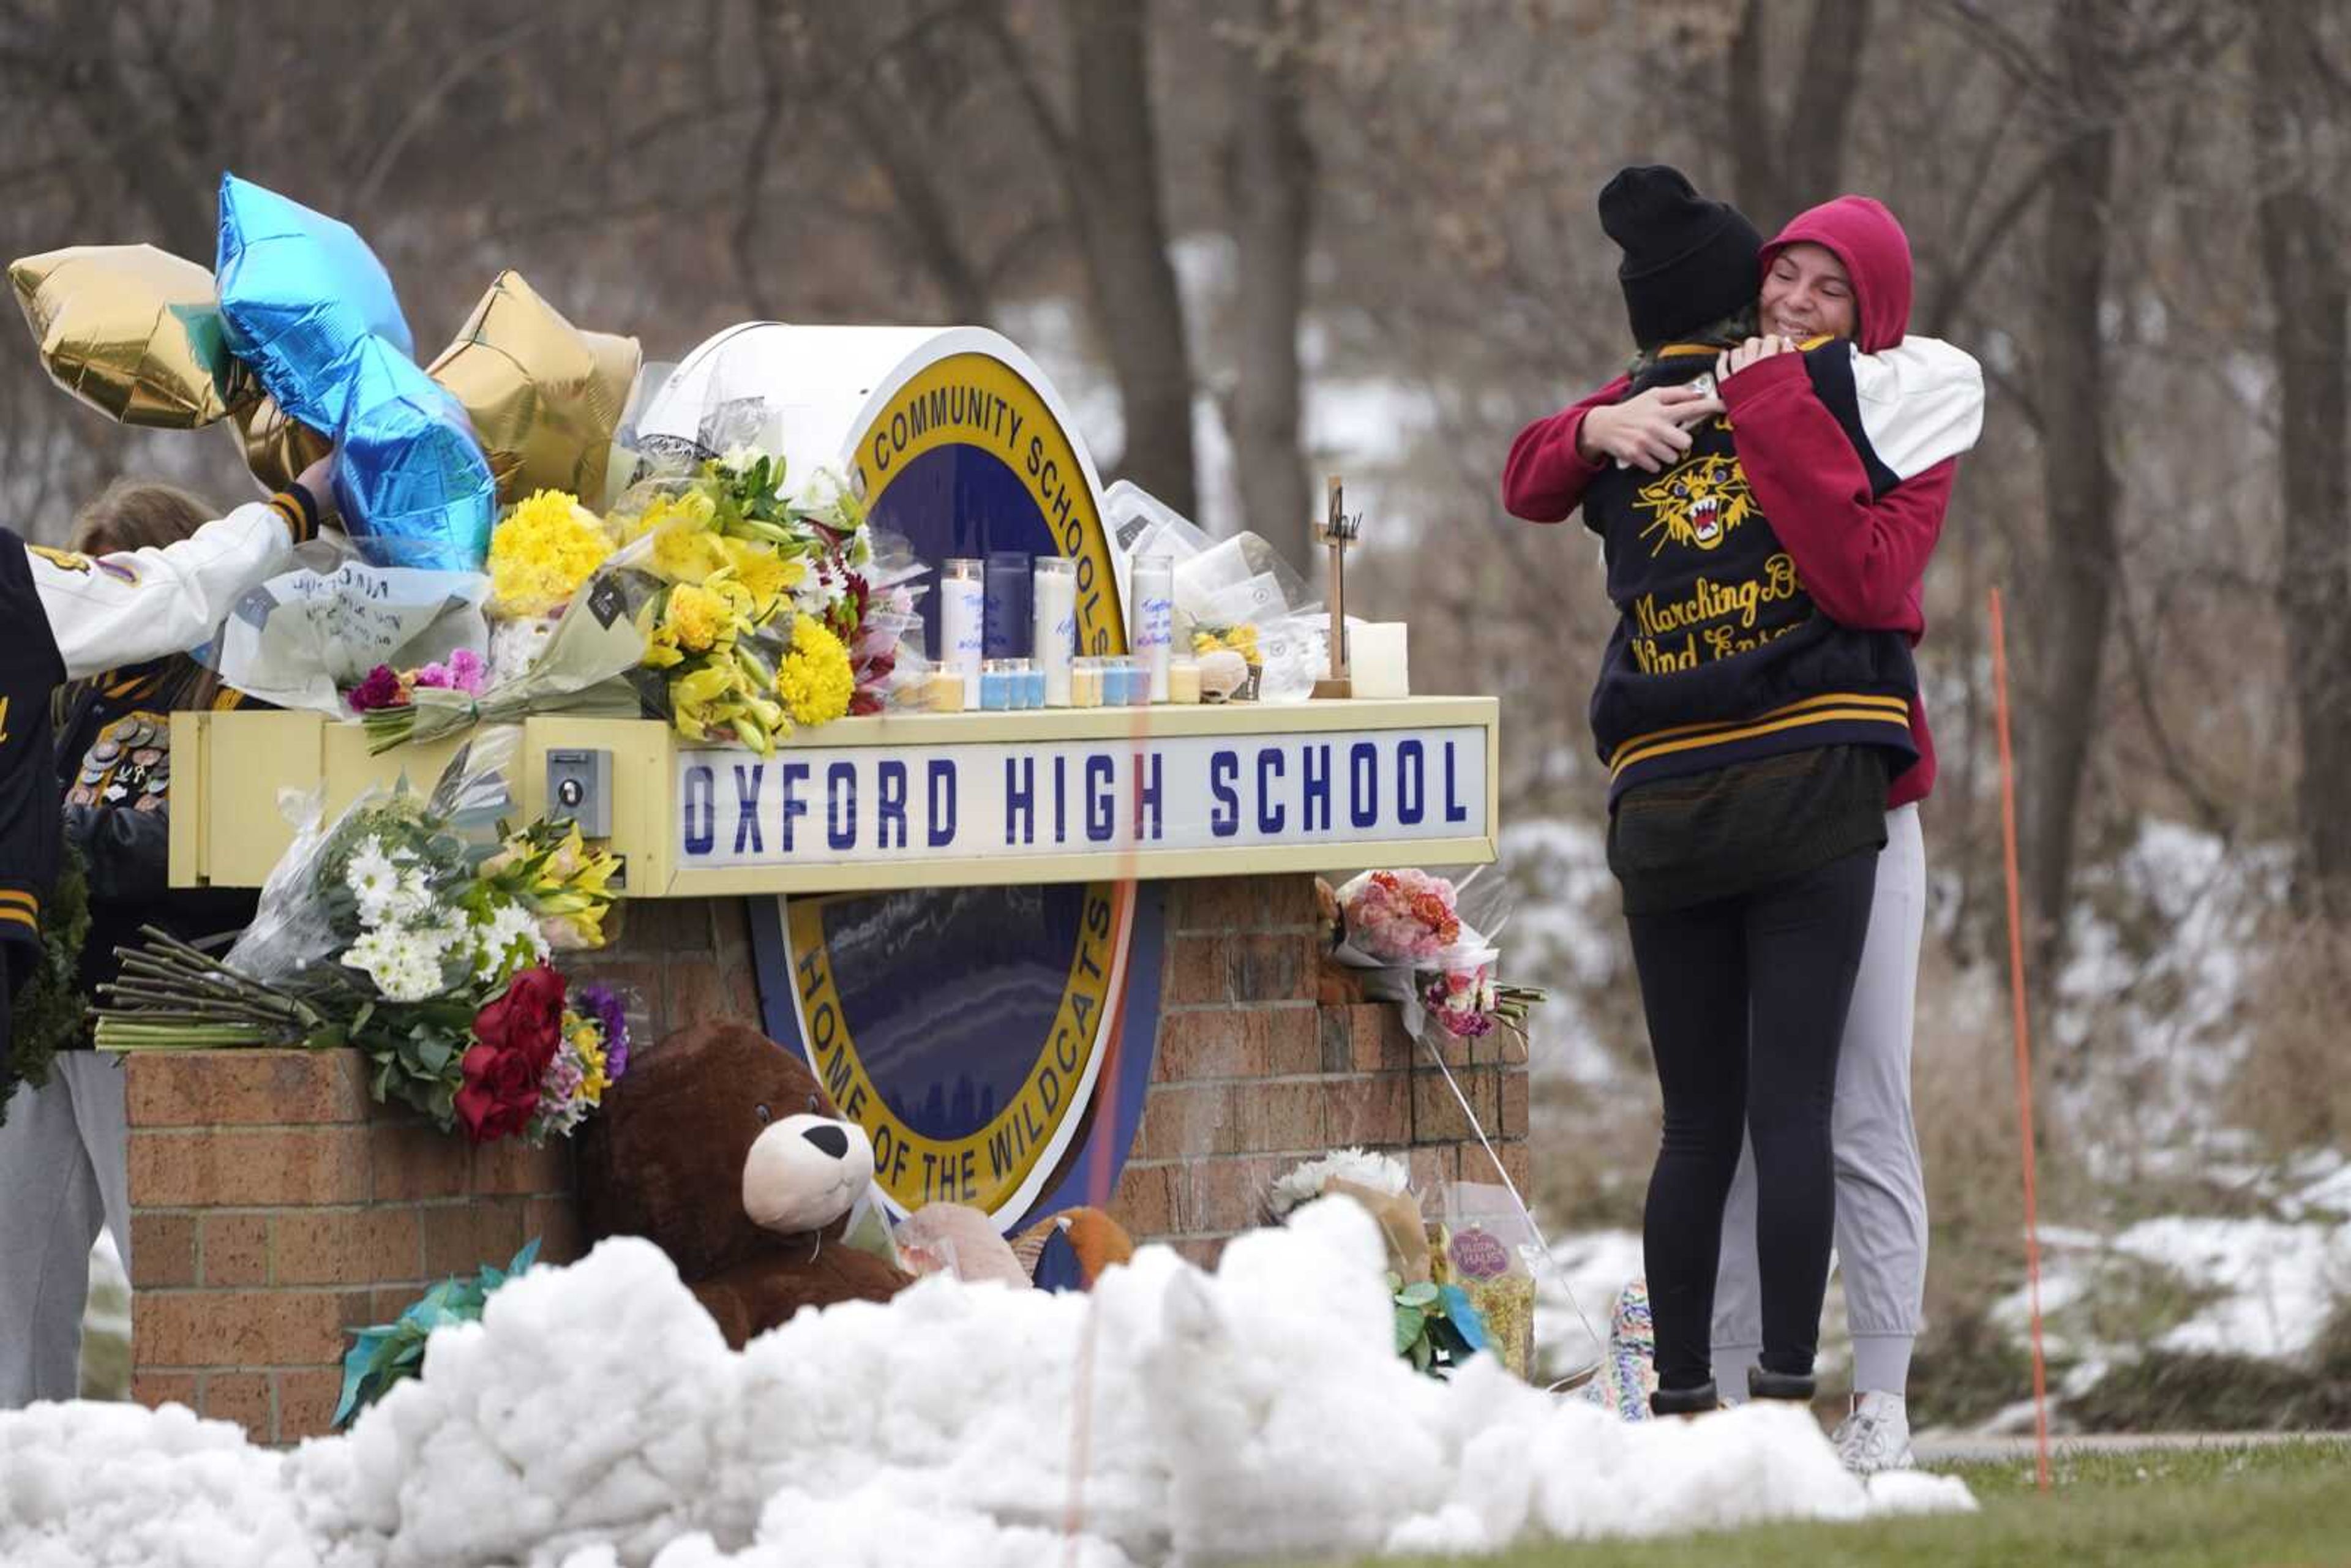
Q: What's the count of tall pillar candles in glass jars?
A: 3